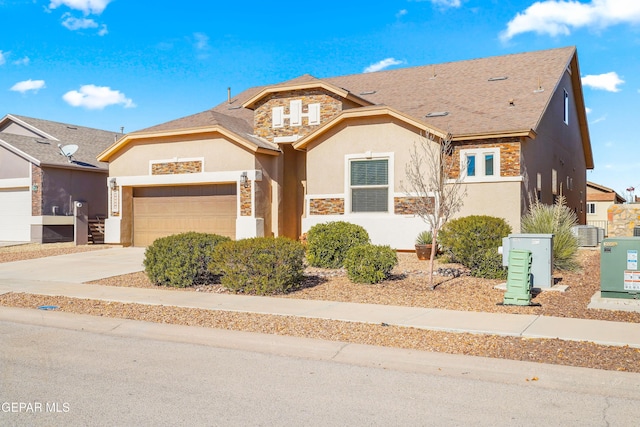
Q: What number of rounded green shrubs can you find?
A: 5